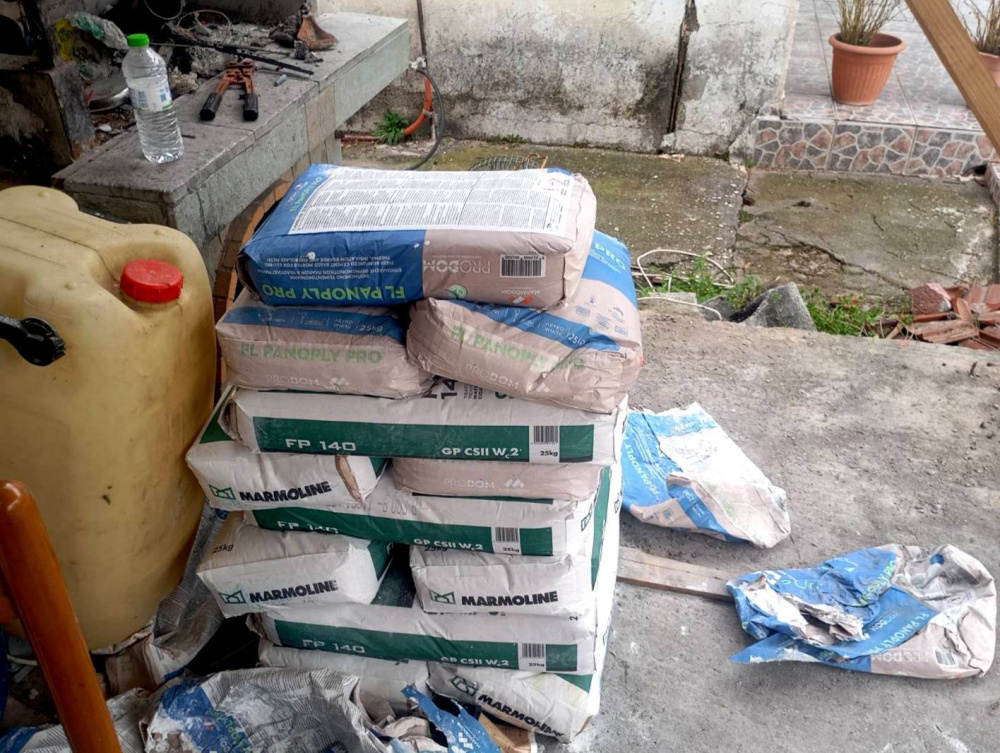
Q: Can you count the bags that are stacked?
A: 12